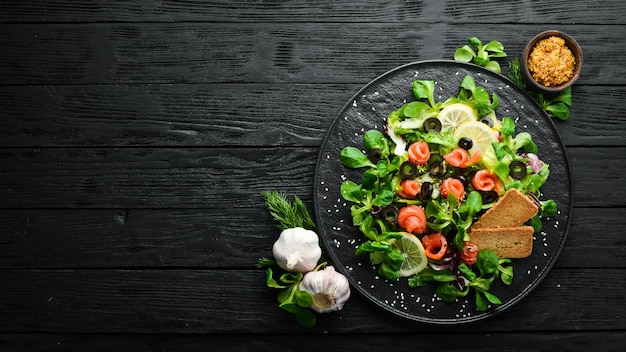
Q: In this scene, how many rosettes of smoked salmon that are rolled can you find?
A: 8